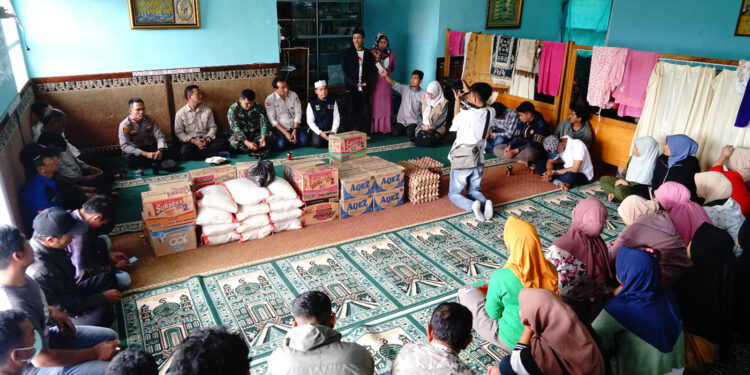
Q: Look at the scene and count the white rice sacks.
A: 12